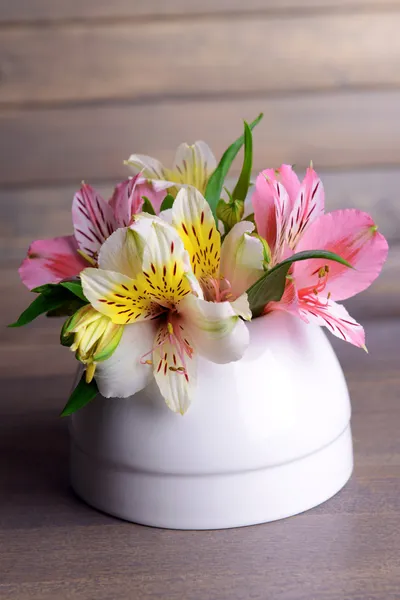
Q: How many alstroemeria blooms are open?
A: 5